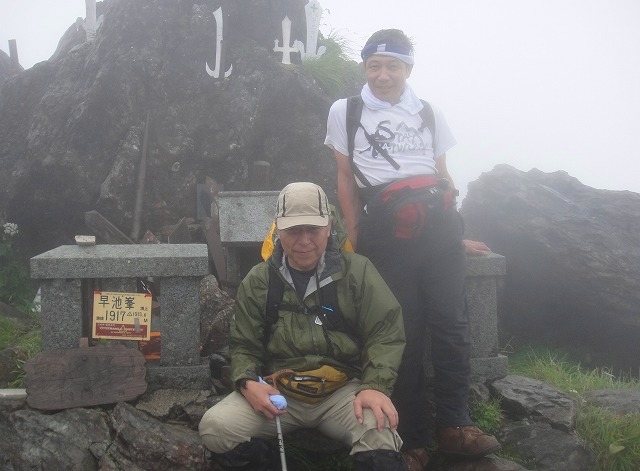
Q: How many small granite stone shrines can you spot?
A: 3